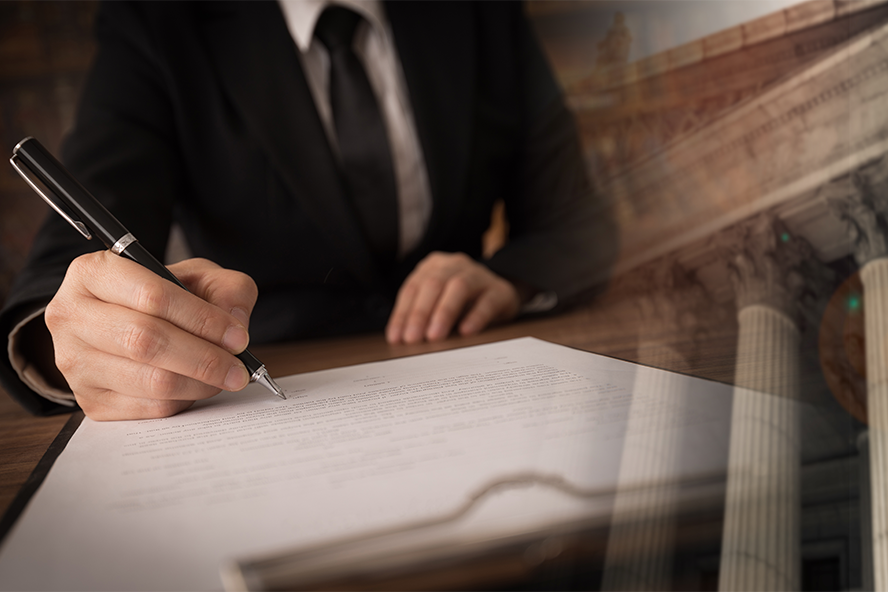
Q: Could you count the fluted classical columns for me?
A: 3